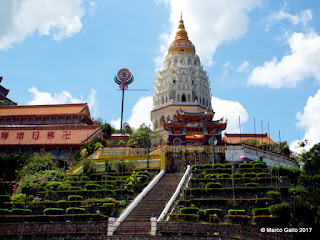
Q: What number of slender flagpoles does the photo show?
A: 5